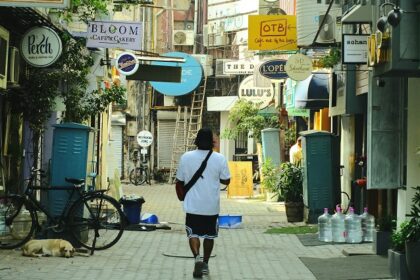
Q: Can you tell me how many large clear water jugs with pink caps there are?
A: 4